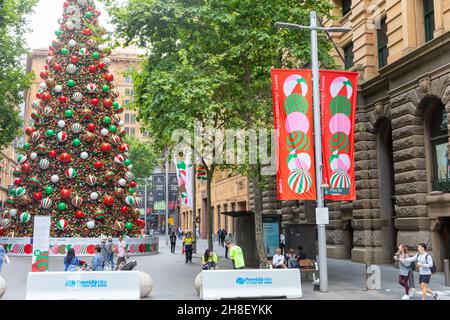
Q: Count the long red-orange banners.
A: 2